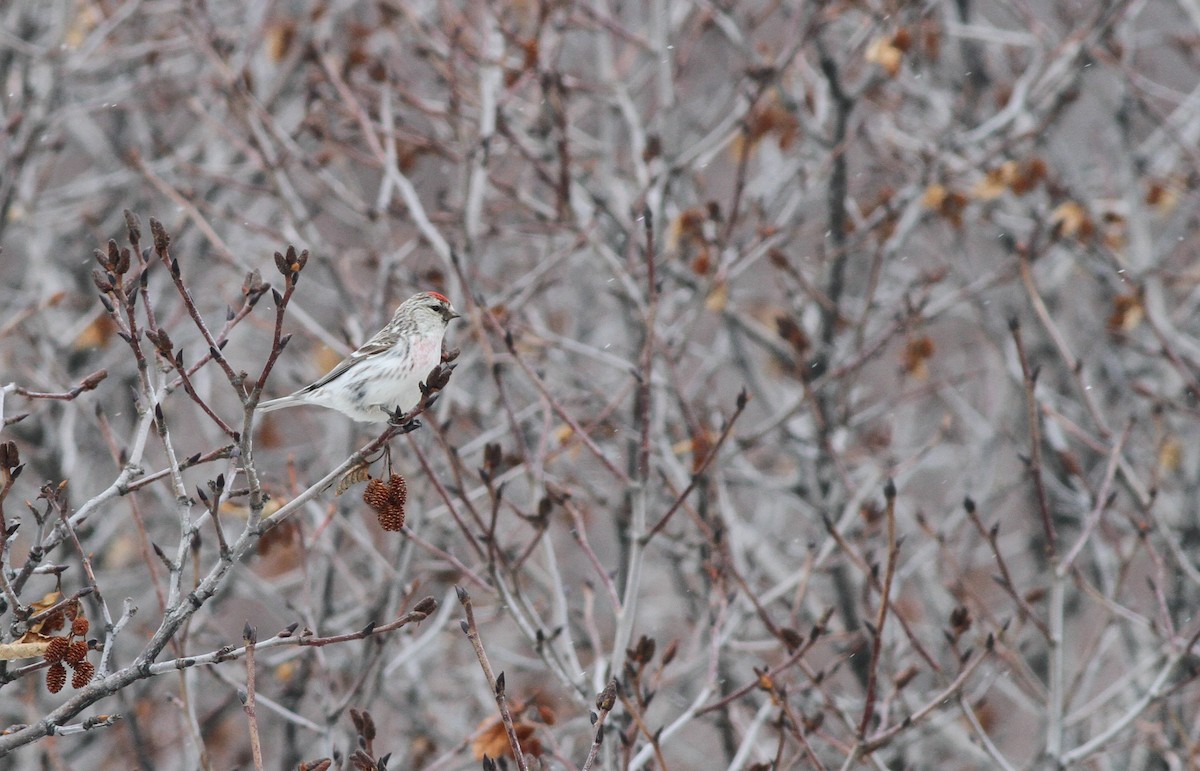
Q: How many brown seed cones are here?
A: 8